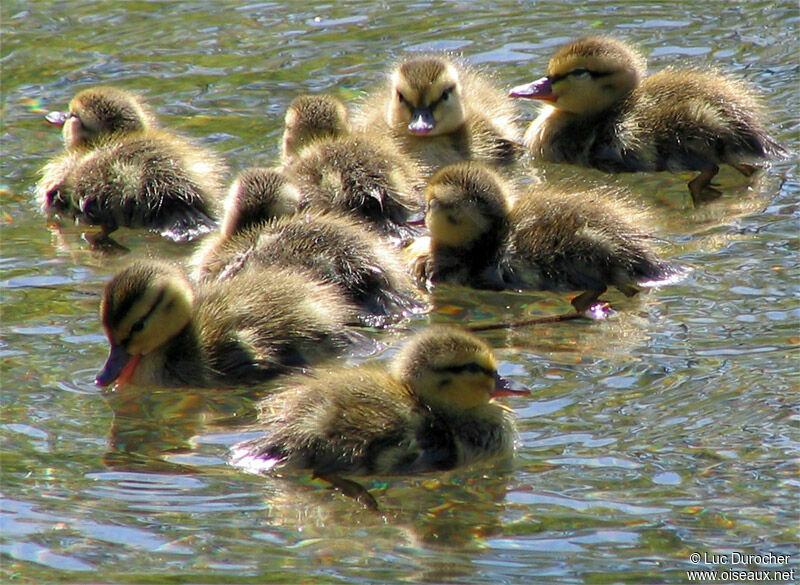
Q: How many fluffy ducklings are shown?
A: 8